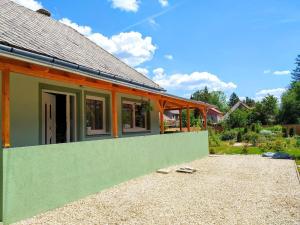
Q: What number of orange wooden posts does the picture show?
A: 6